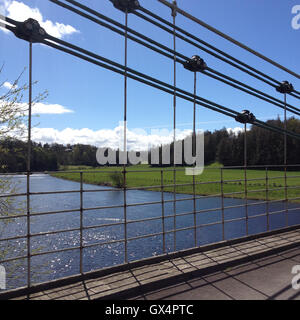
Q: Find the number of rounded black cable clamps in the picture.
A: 5